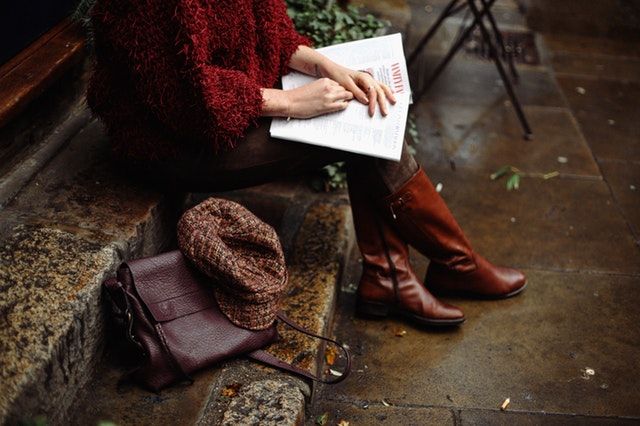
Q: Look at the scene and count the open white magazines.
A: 1